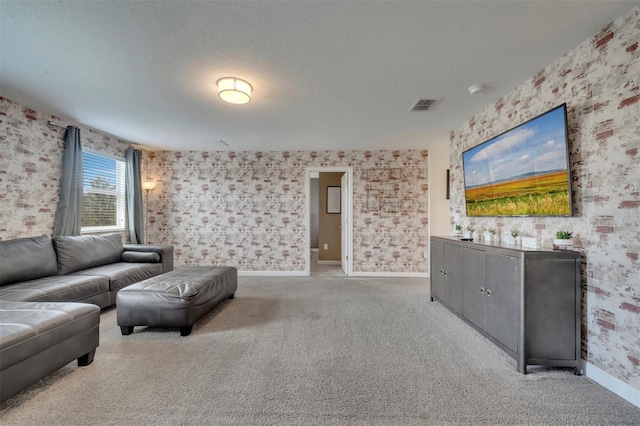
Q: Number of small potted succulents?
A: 5